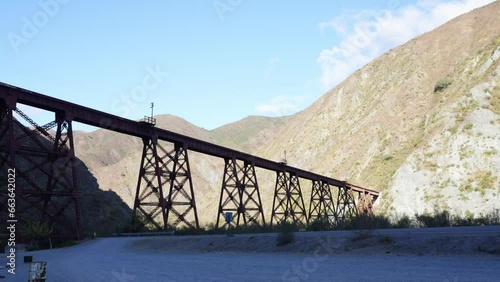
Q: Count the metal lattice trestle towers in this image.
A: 7